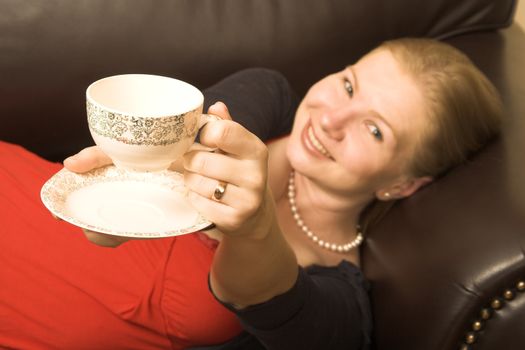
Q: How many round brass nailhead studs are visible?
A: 7